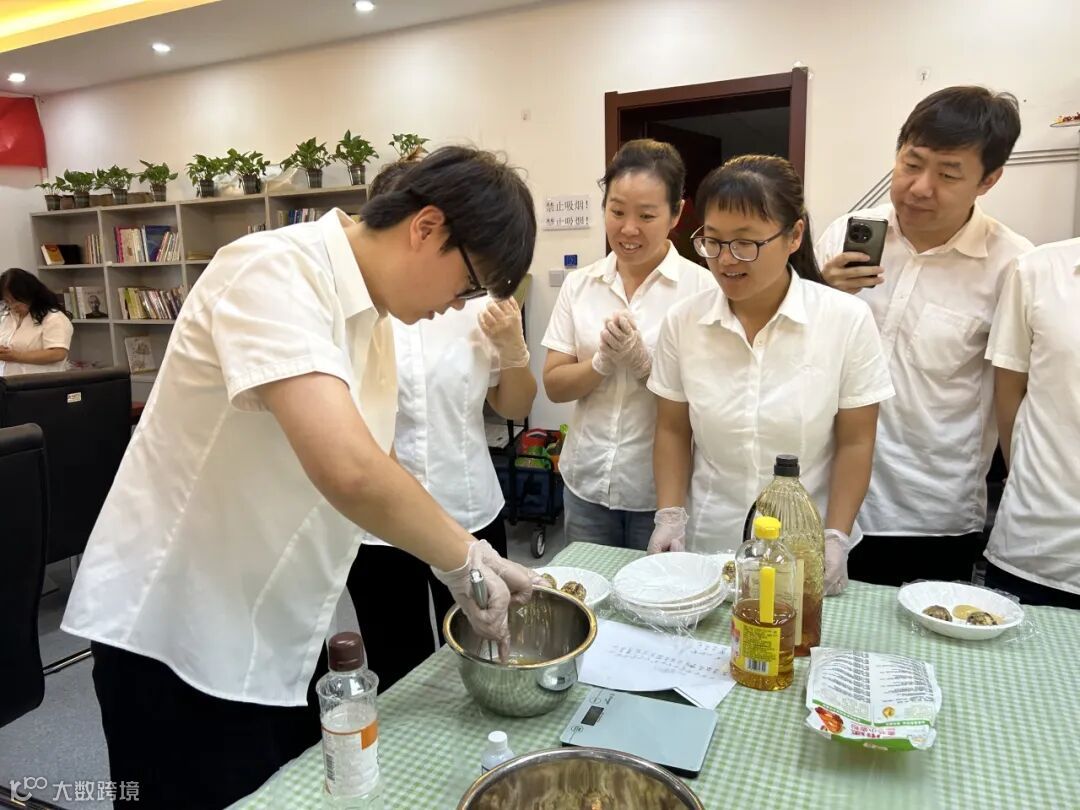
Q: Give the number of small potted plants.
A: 9